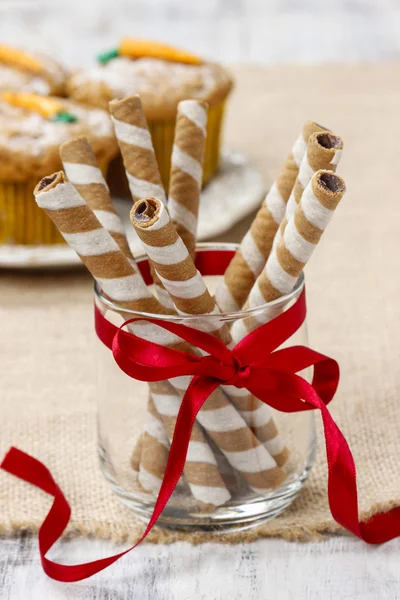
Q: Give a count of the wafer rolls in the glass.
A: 8